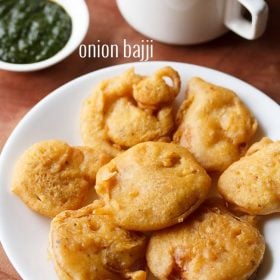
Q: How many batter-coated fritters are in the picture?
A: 7